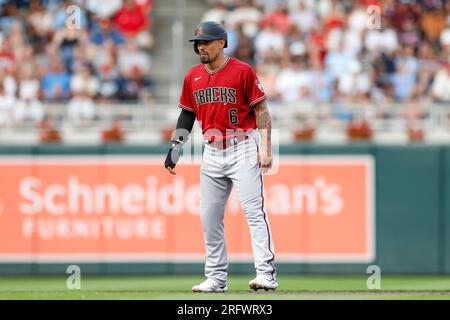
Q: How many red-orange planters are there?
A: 6